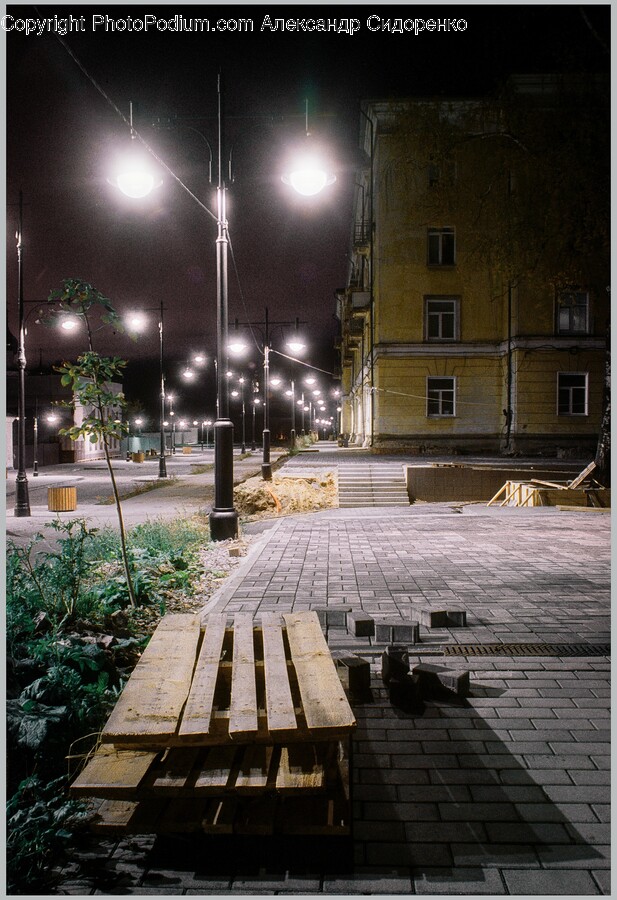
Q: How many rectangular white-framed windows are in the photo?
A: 5